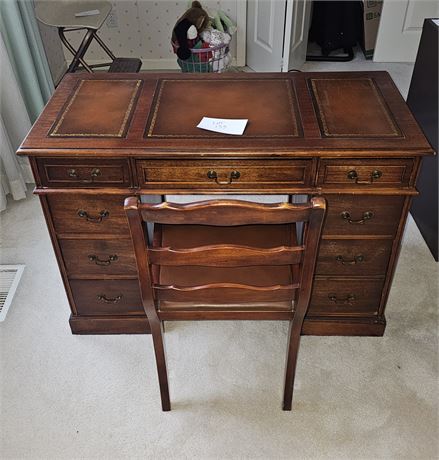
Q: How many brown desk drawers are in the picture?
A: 9